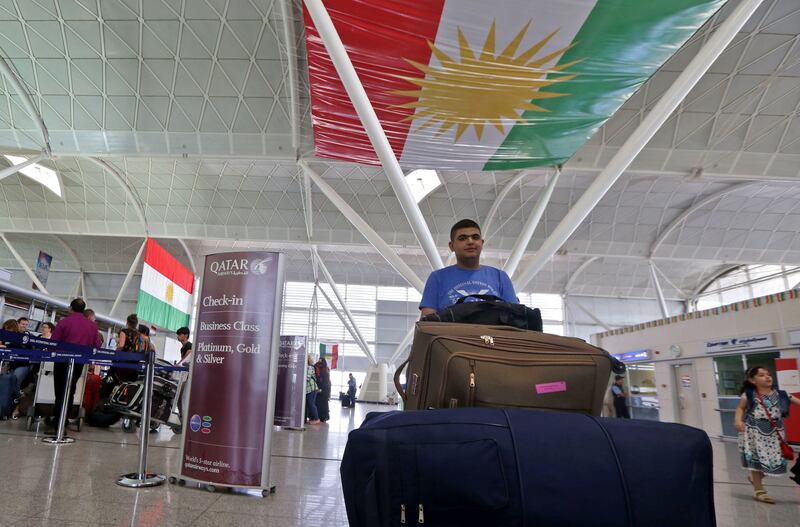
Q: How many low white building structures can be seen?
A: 1